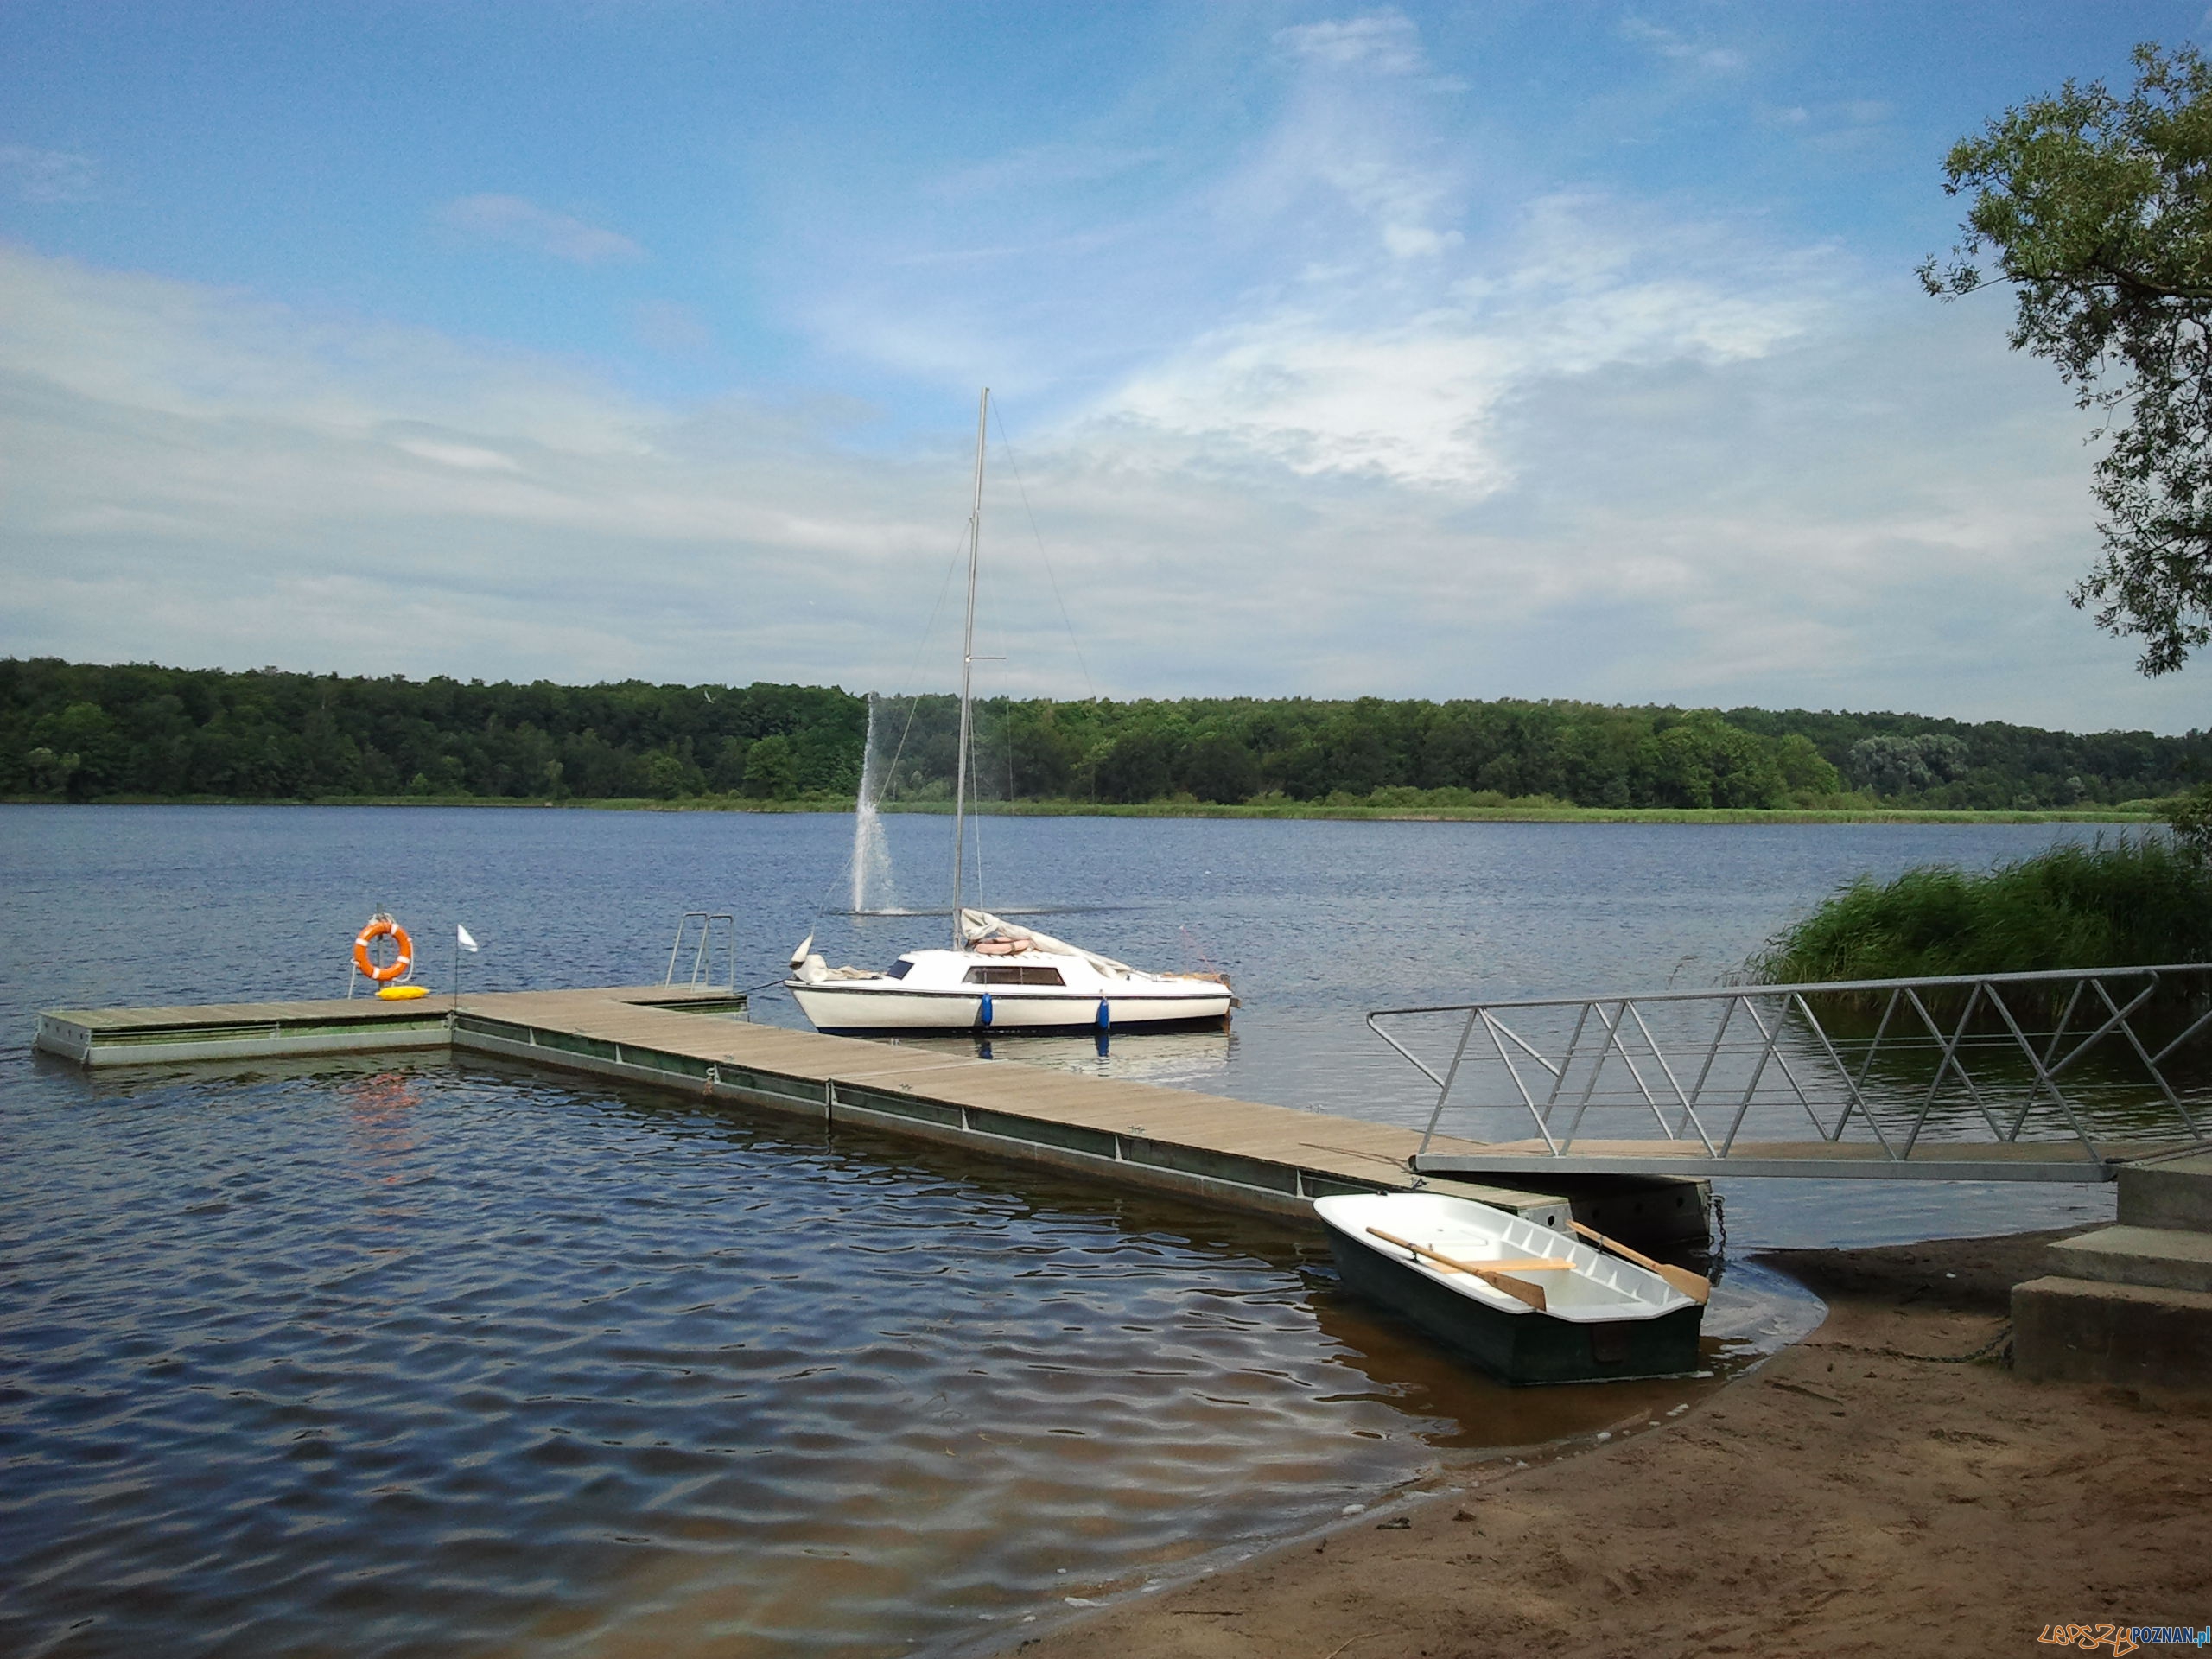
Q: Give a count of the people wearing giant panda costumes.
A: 0